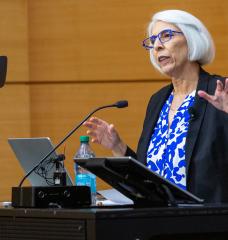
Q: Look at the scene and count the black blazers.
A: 1